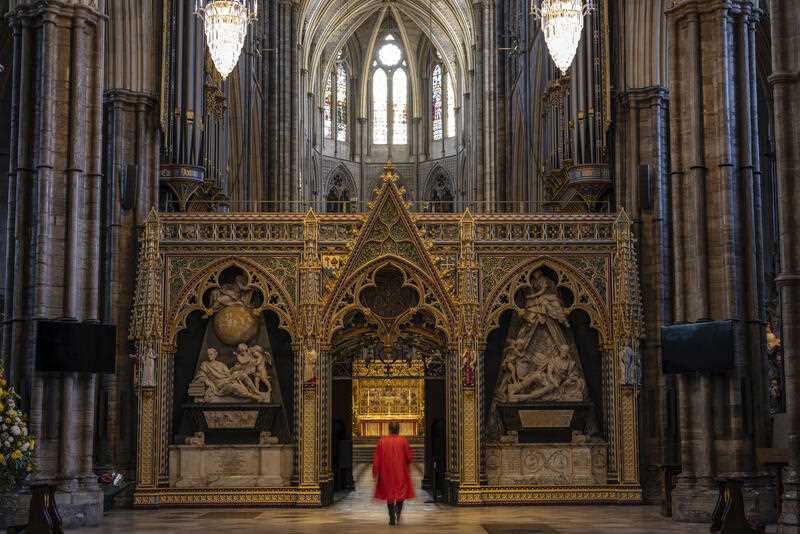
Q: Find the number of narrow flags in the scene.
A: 0